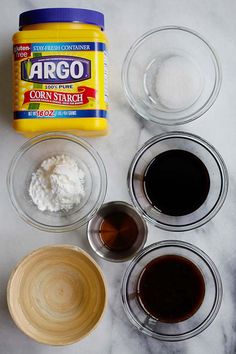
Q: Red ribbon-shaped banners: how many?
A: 1